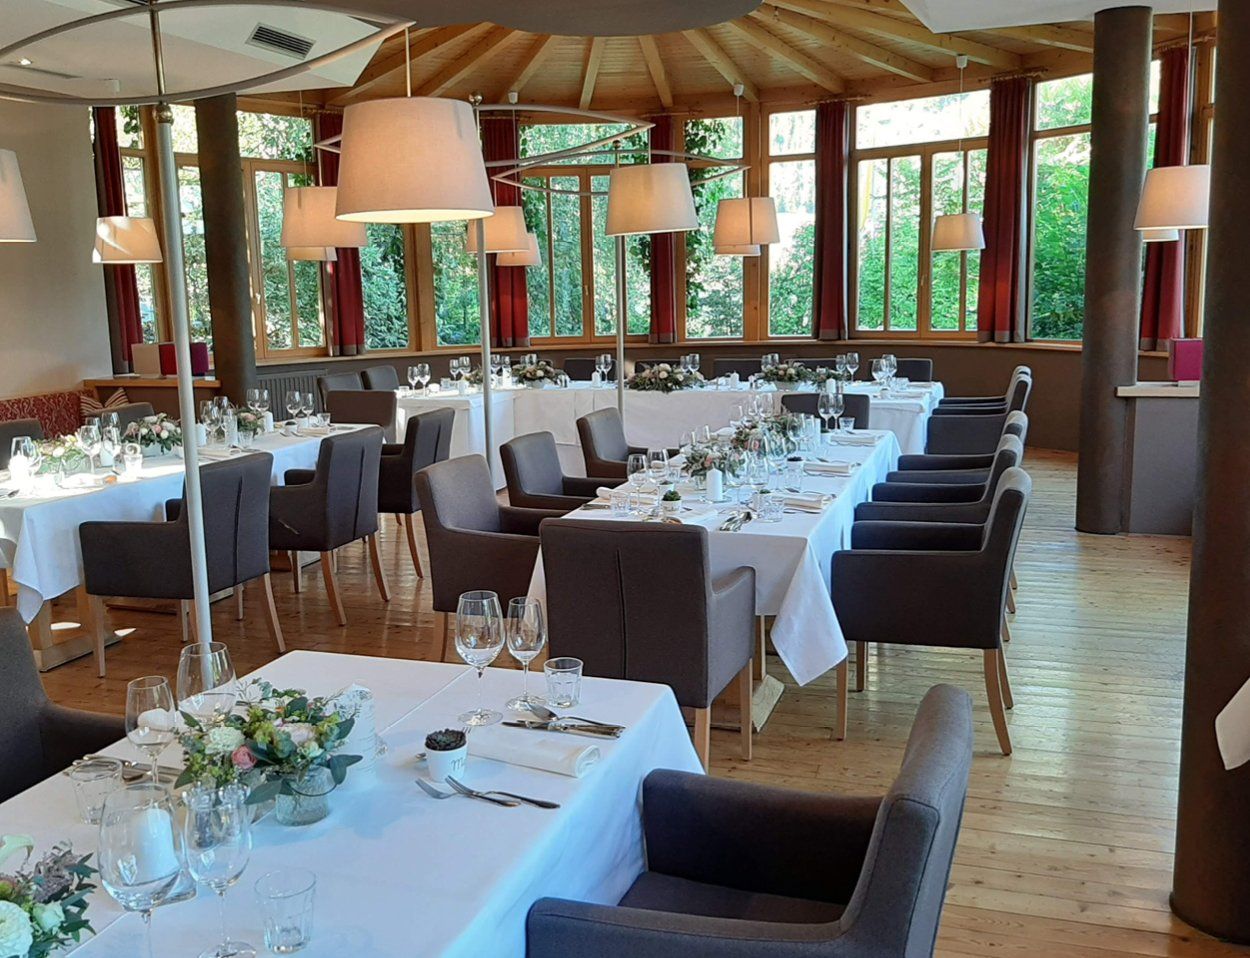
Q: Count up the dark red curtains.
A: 7